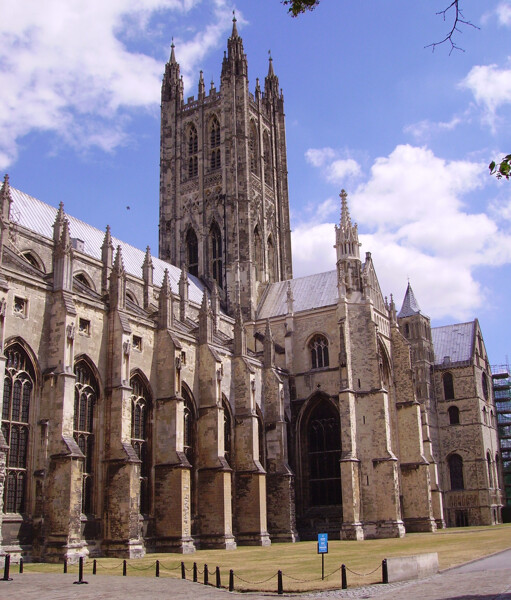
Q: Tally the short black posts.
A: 15